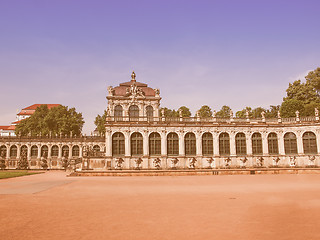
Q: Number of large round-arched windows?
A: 12